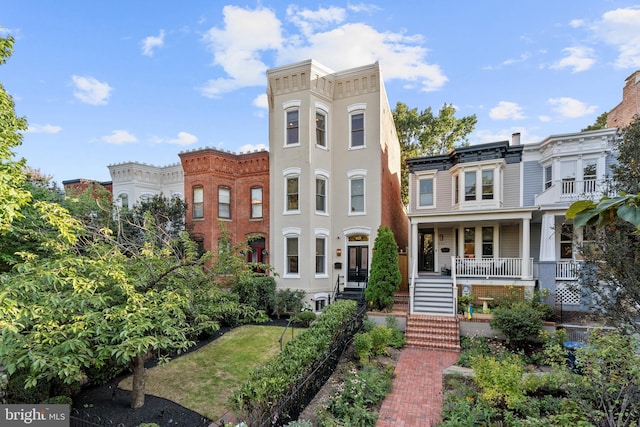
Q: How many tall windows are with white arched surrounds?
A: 8